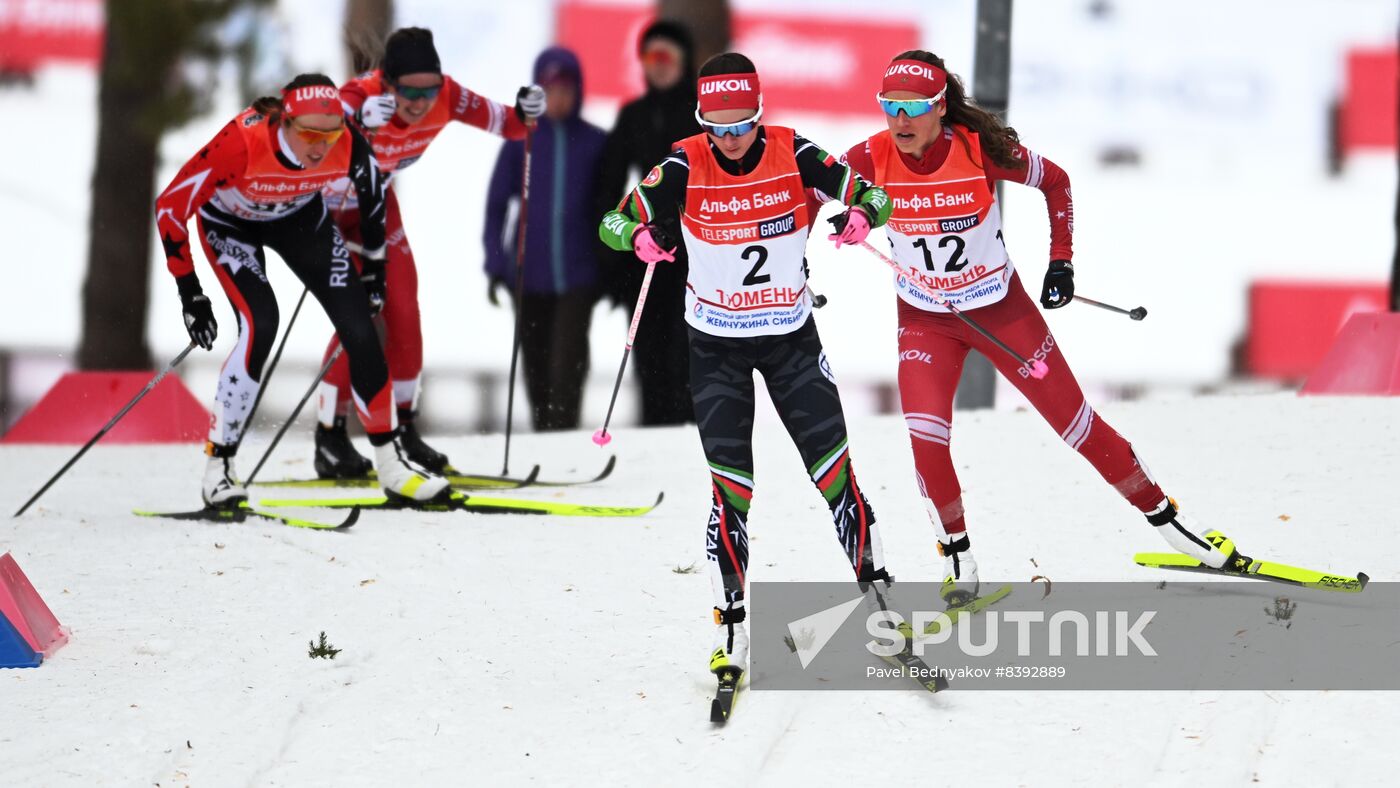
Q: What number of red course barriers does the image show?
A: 3